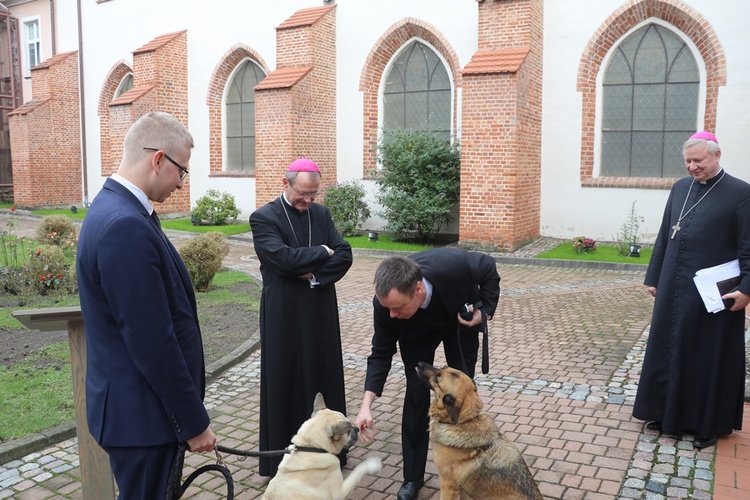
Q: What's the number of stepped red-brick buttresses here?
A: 4